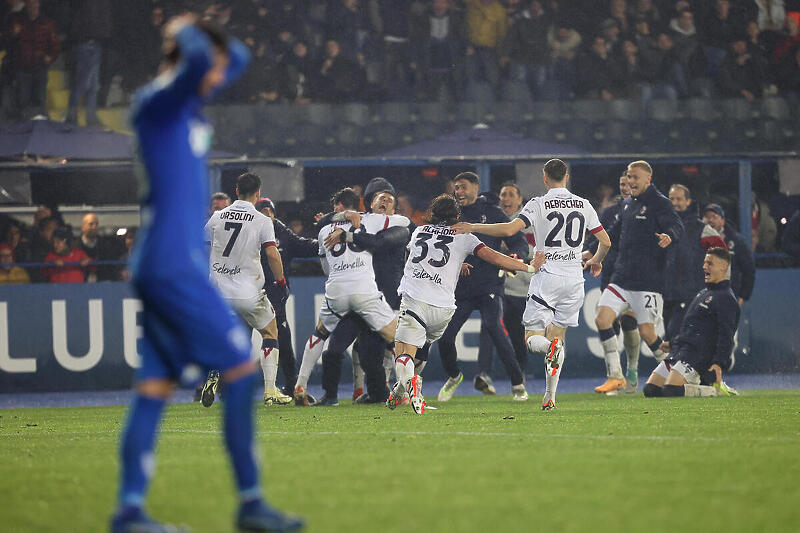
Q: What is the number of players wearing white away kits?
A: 4